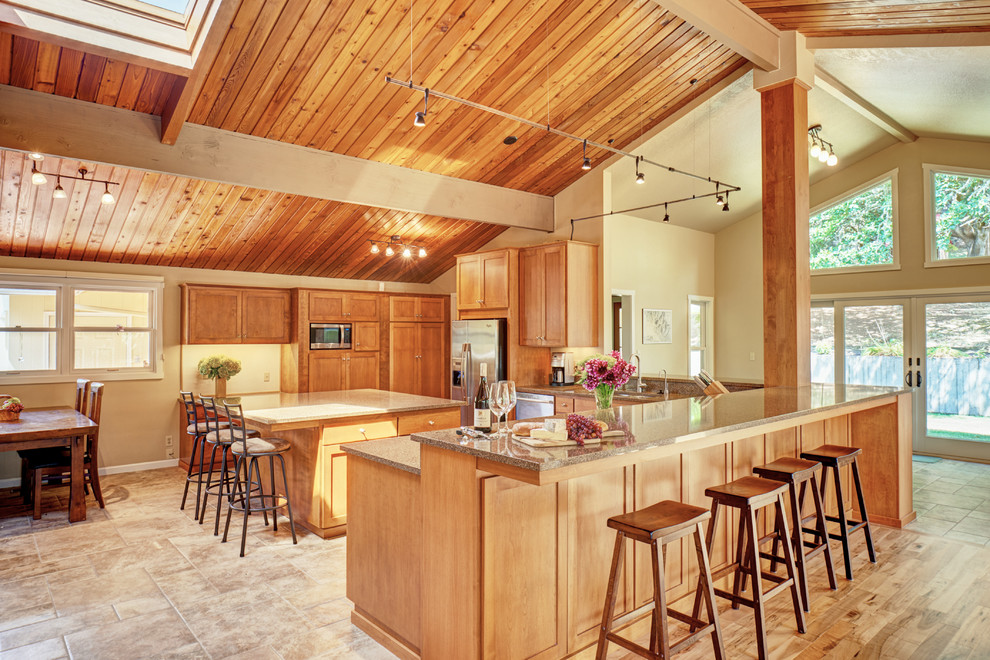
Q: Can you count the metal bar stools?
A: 3